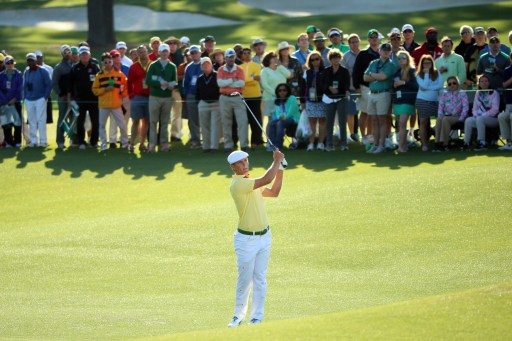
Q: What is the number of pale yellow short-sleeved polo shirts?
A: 1